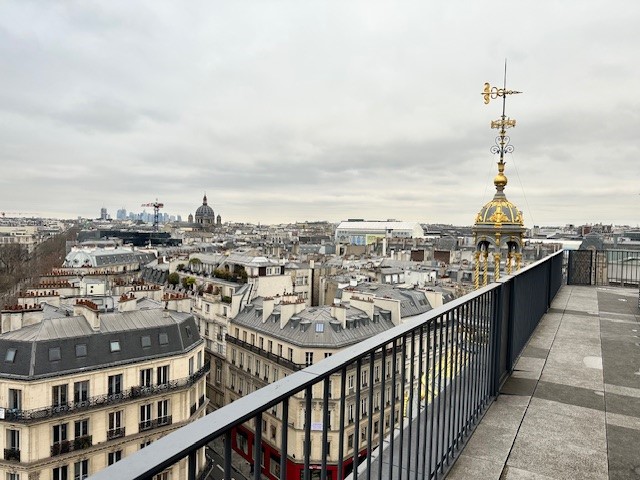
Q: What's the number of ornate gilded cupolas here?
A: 1